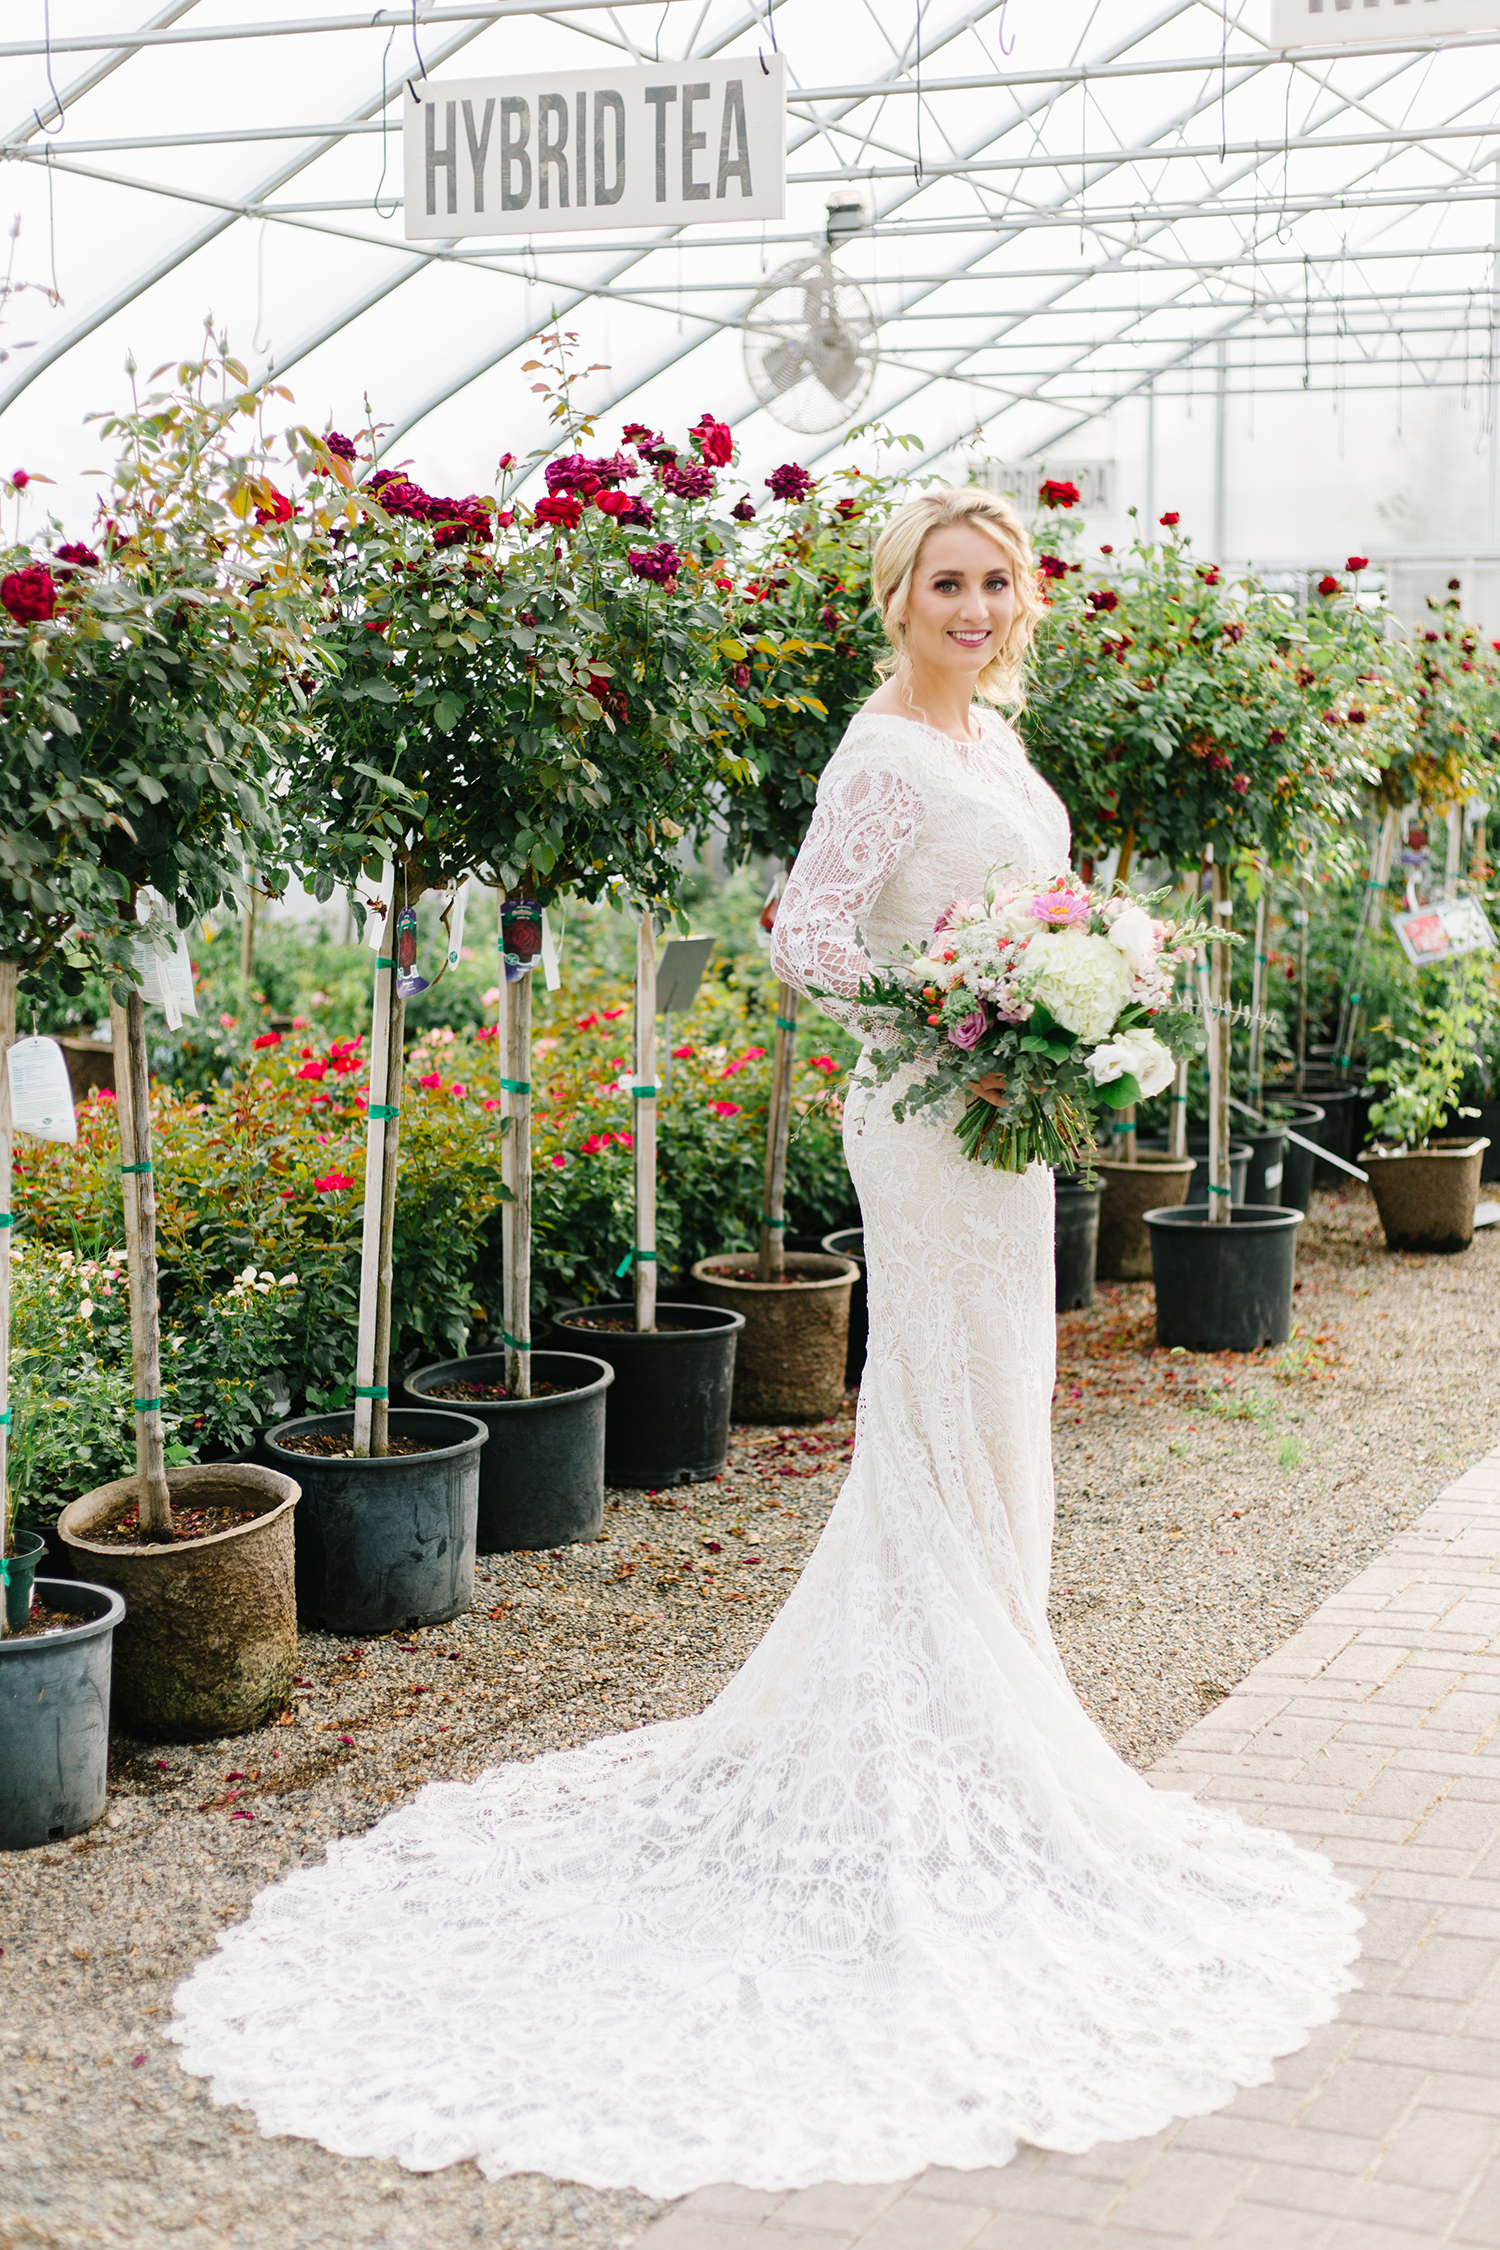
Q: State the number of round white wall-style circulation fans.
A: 1